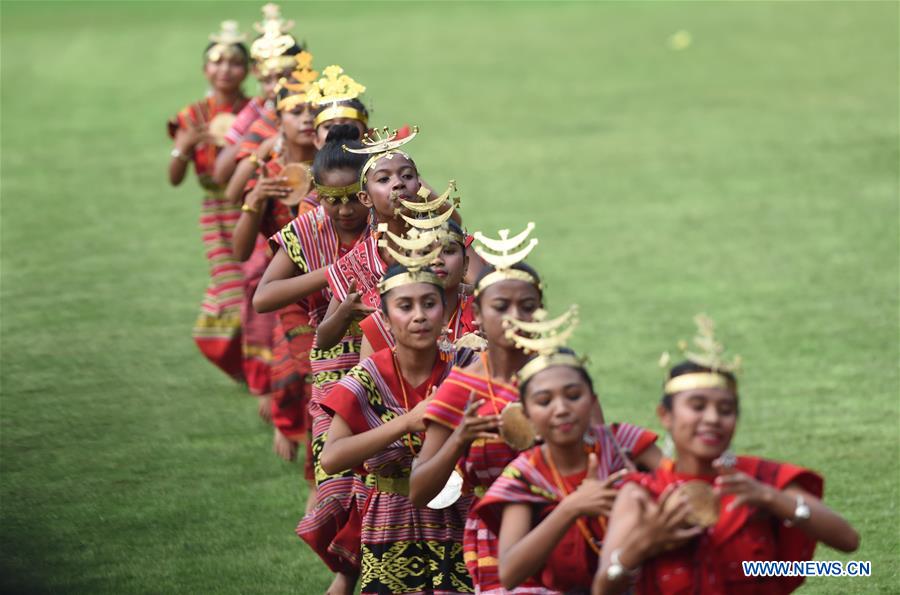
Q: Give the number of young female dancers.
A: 11